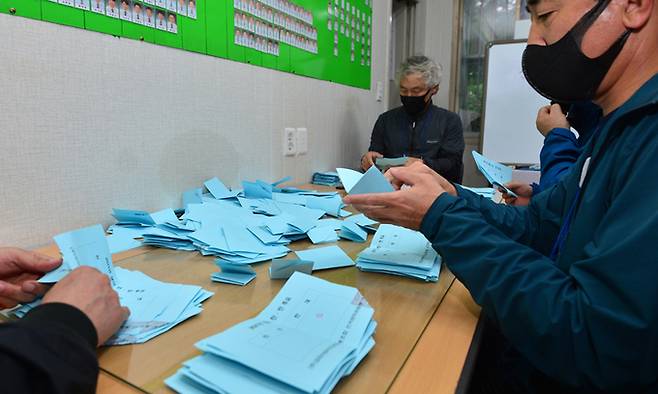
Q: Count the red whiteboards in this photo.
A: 0